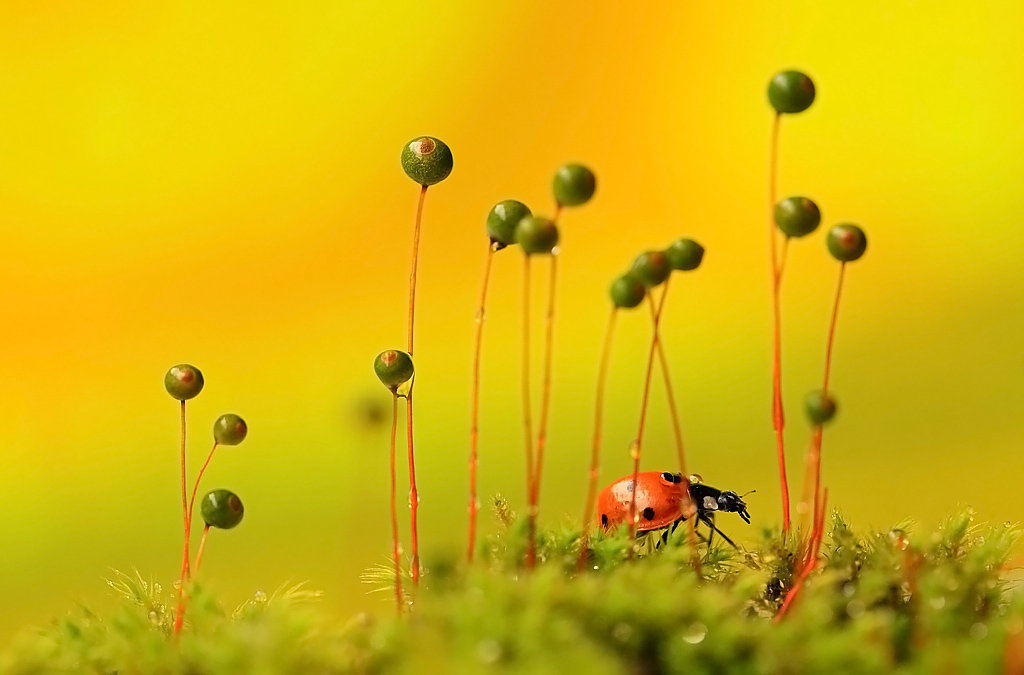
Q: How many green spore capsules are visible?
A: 15